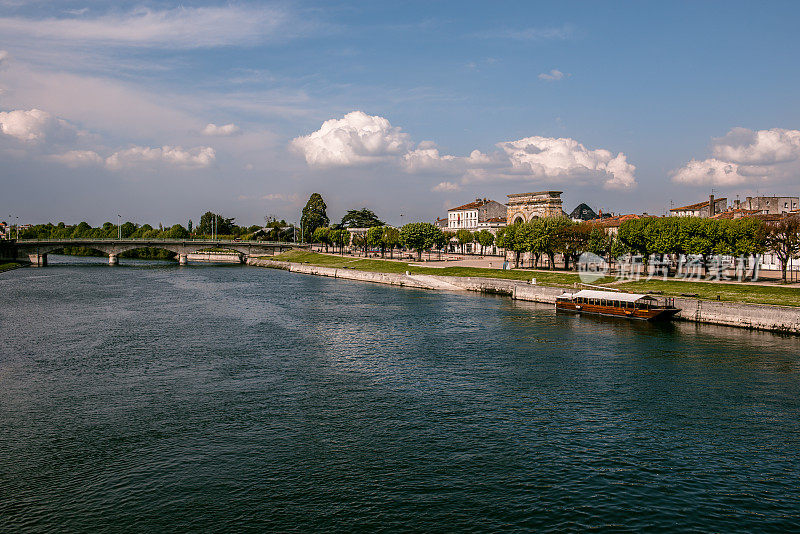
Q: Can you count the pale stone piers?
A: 3